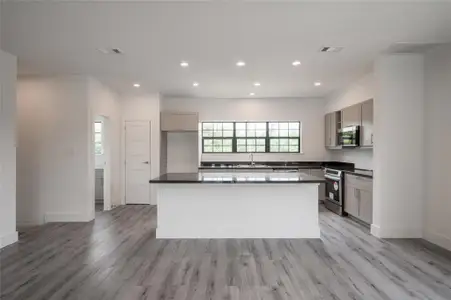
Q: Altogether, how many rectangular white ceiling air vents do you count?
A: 2